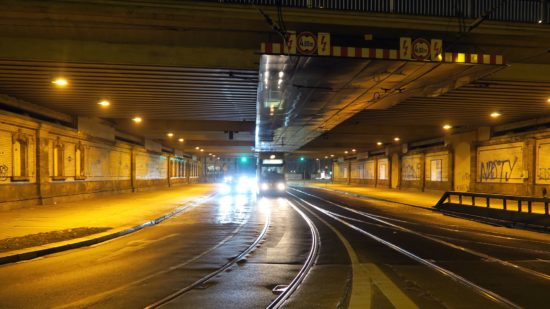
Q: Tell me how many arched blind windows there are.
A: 3